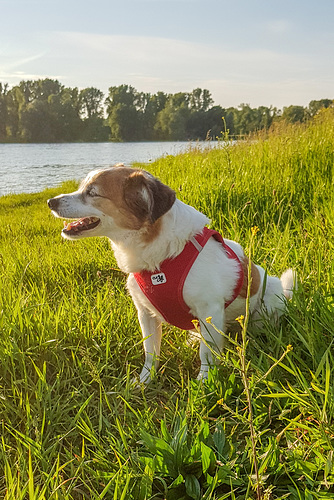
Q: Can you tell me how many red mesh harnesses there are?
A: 1